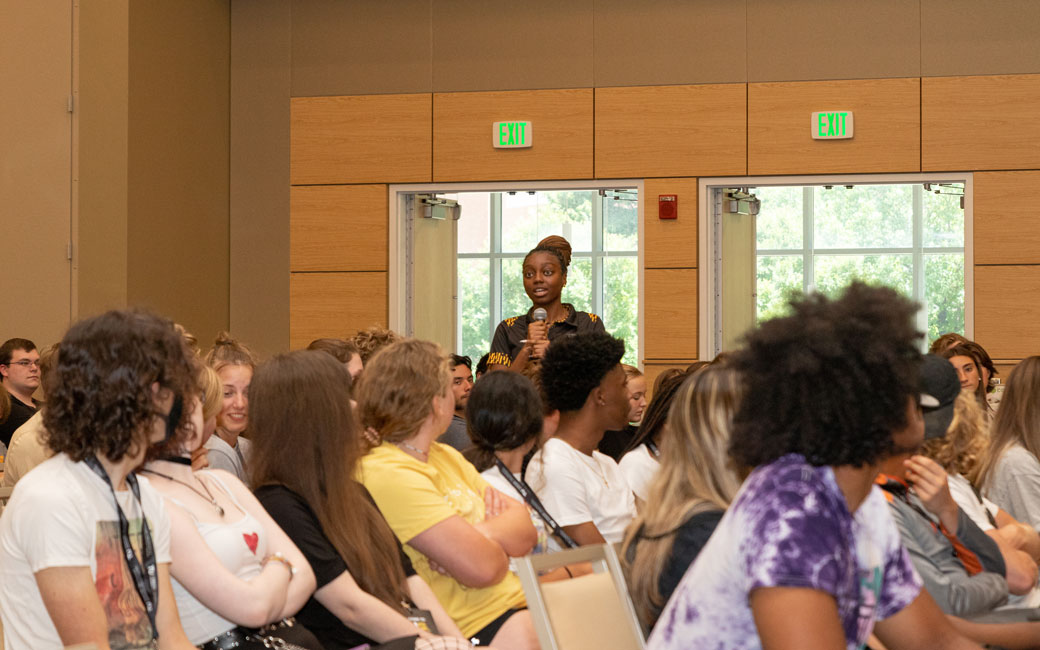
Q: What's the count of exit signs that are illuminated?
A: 2